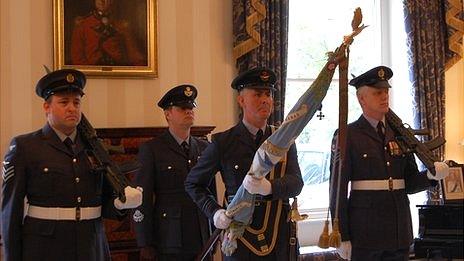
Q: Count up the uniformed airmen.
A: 4